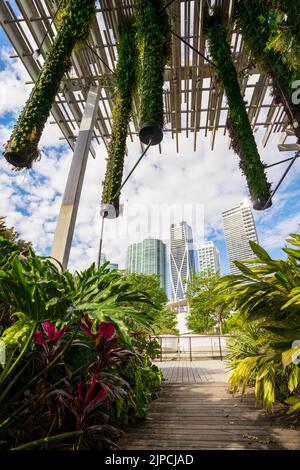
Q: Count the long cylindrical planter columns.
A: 5